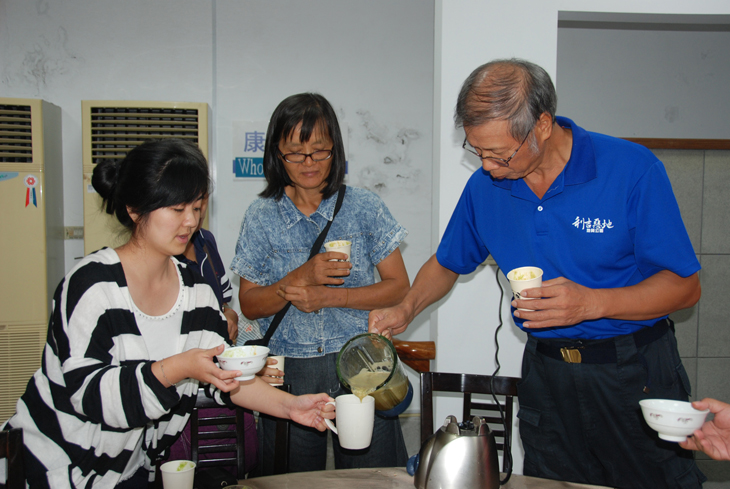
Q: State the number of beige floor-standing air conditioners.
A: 2